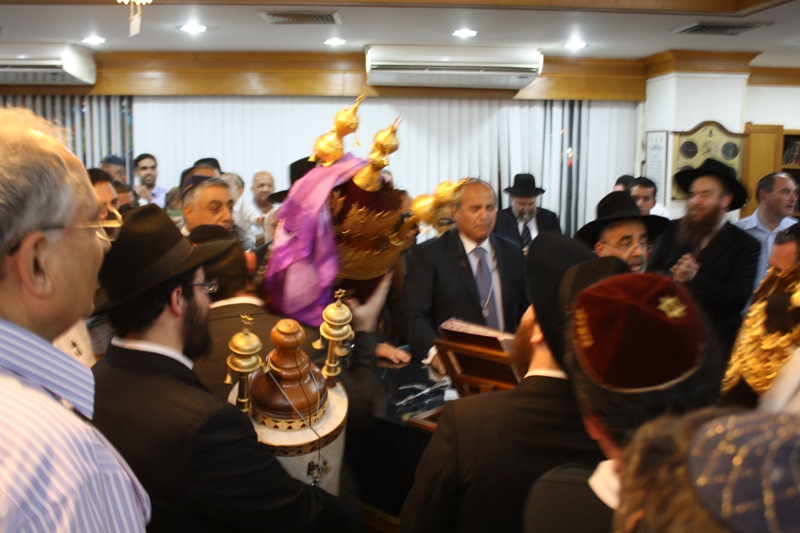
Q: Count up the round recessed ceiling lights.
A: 5